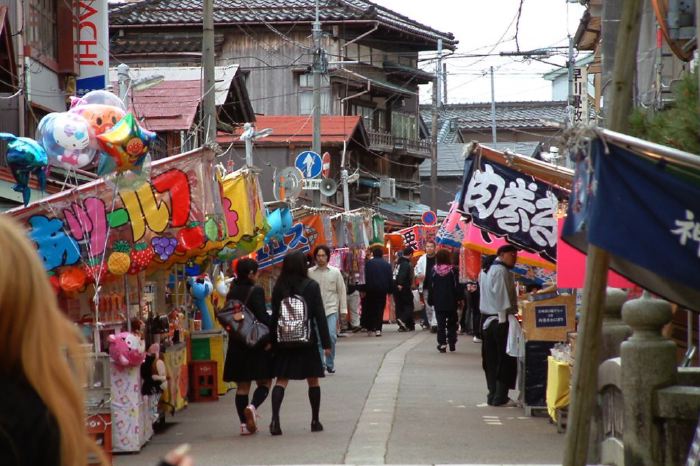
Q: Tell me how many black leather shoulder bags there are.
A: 1